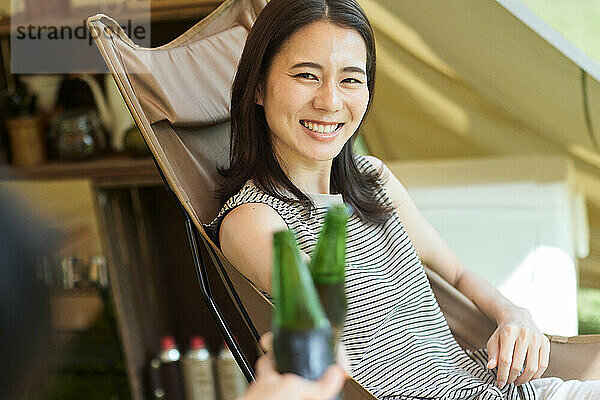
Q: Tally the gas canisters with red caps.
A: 3